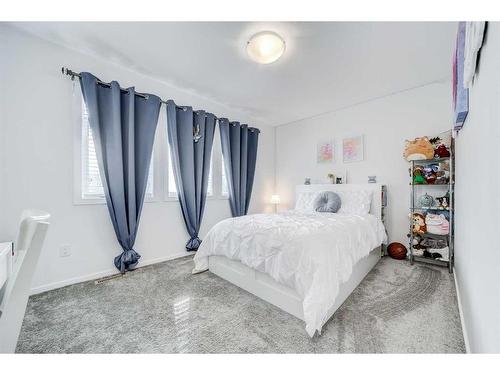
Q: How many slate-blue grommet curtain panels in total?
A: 3